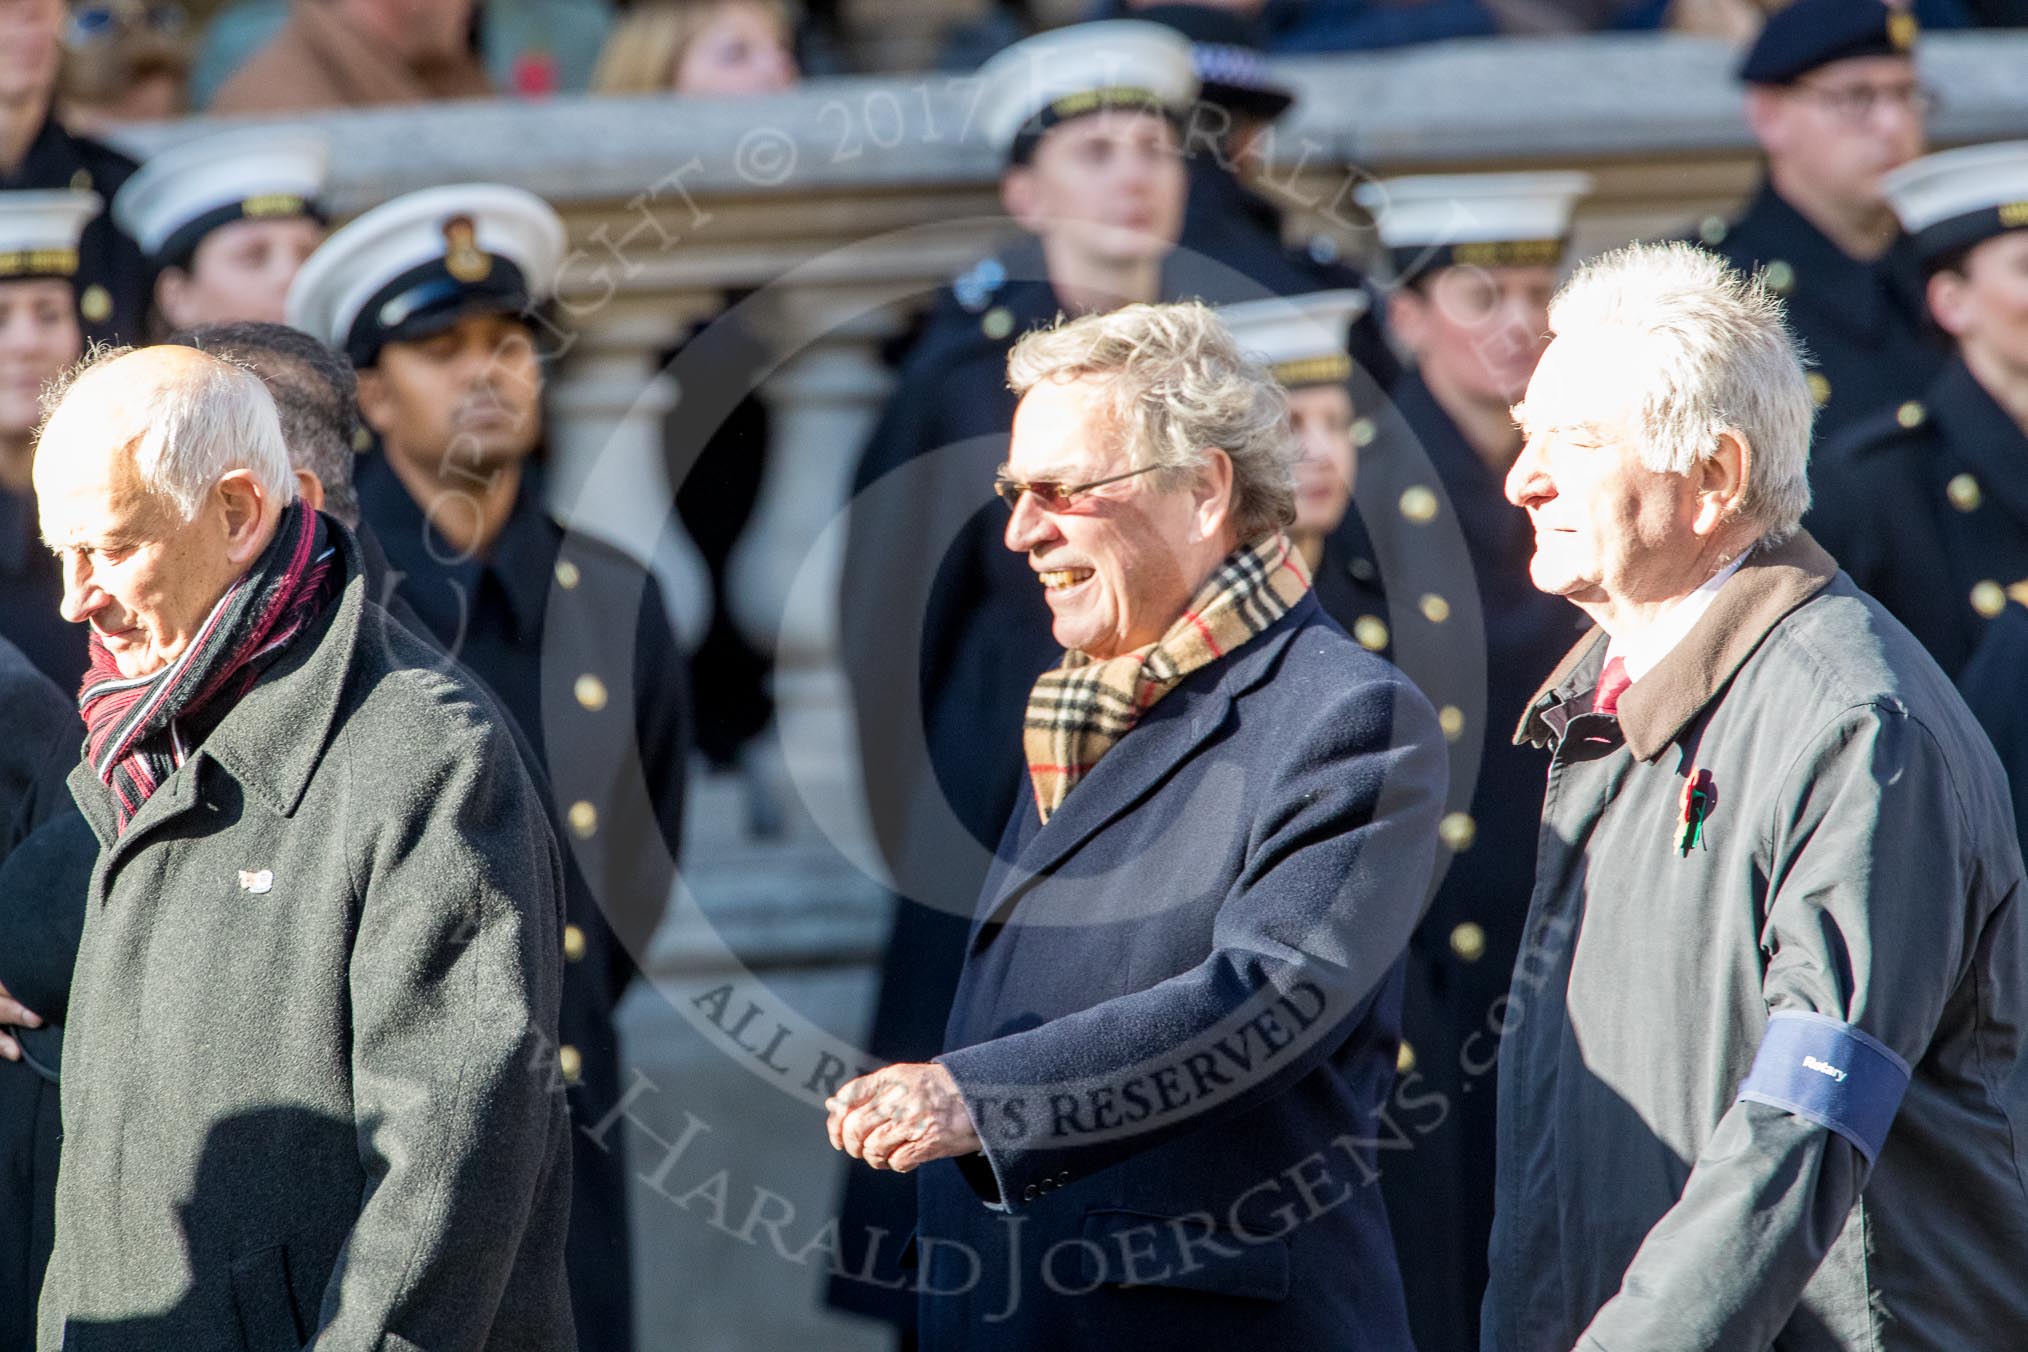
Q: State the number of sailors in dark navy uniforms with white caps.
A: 7